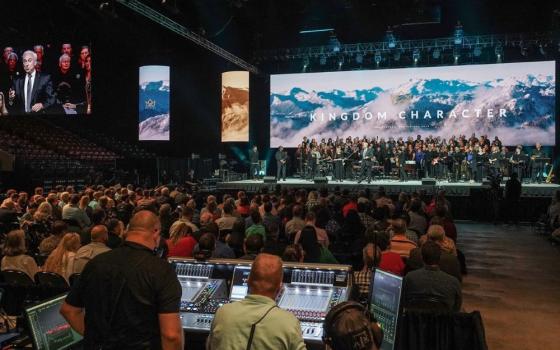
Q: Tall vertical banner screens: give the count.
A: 2